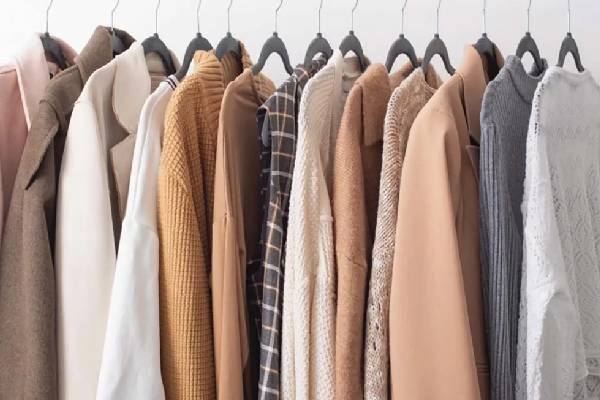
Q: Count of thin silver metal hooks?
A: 13